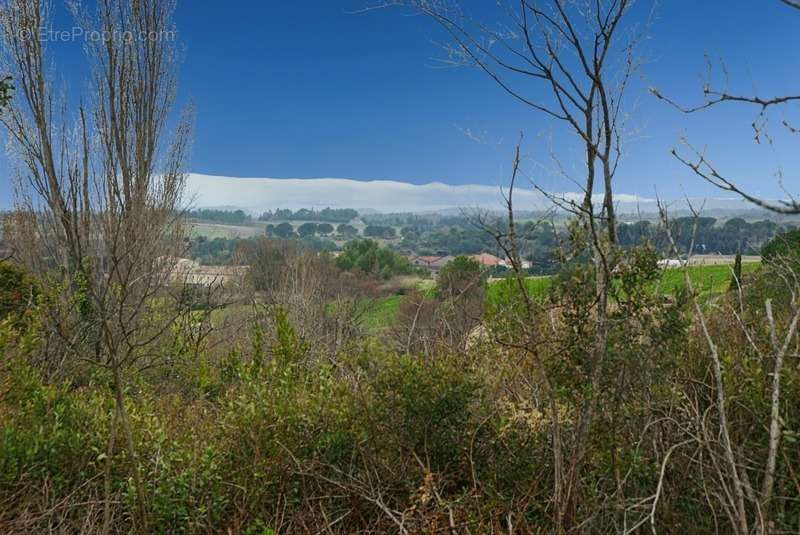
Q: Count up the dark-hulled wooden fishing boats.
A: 0